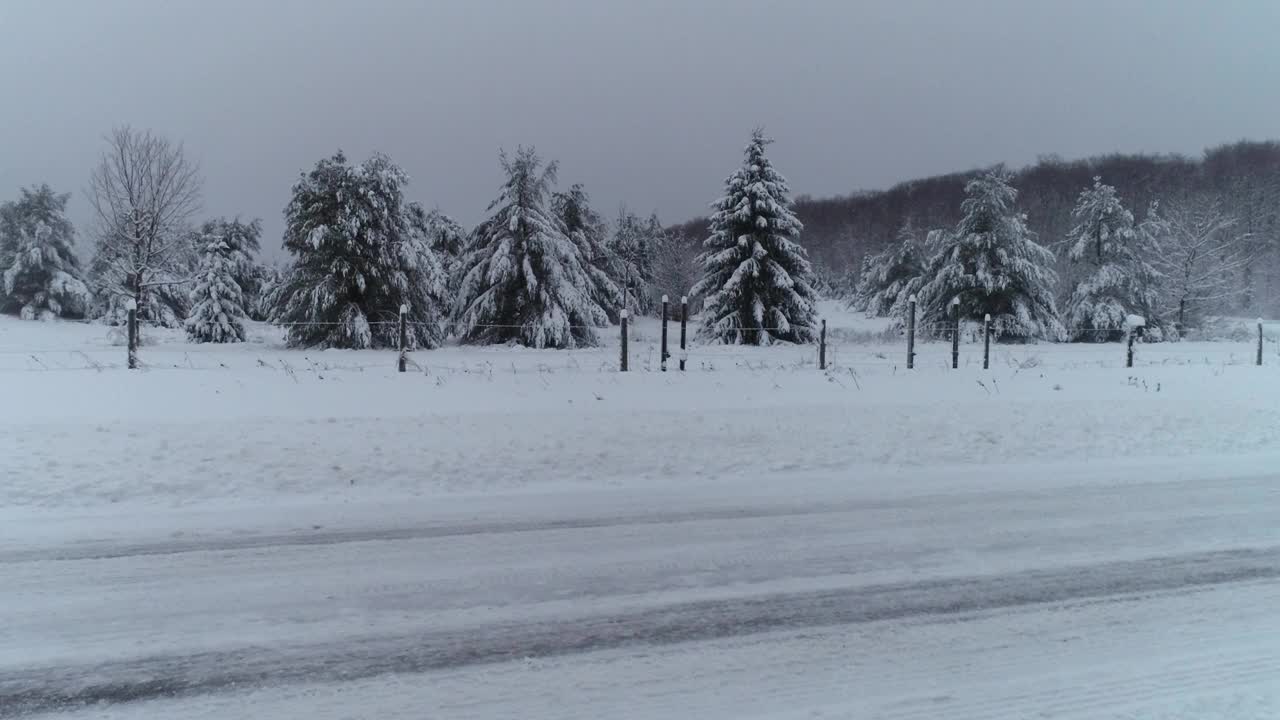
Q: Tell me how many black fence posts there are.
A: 11